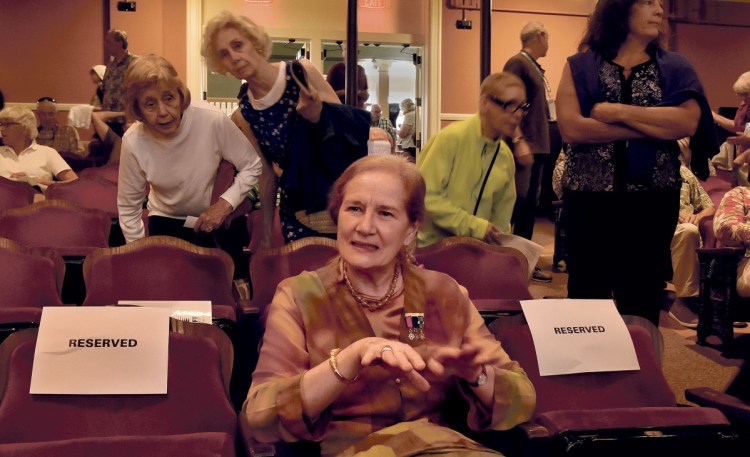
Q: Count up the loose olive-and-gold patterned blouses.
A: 1